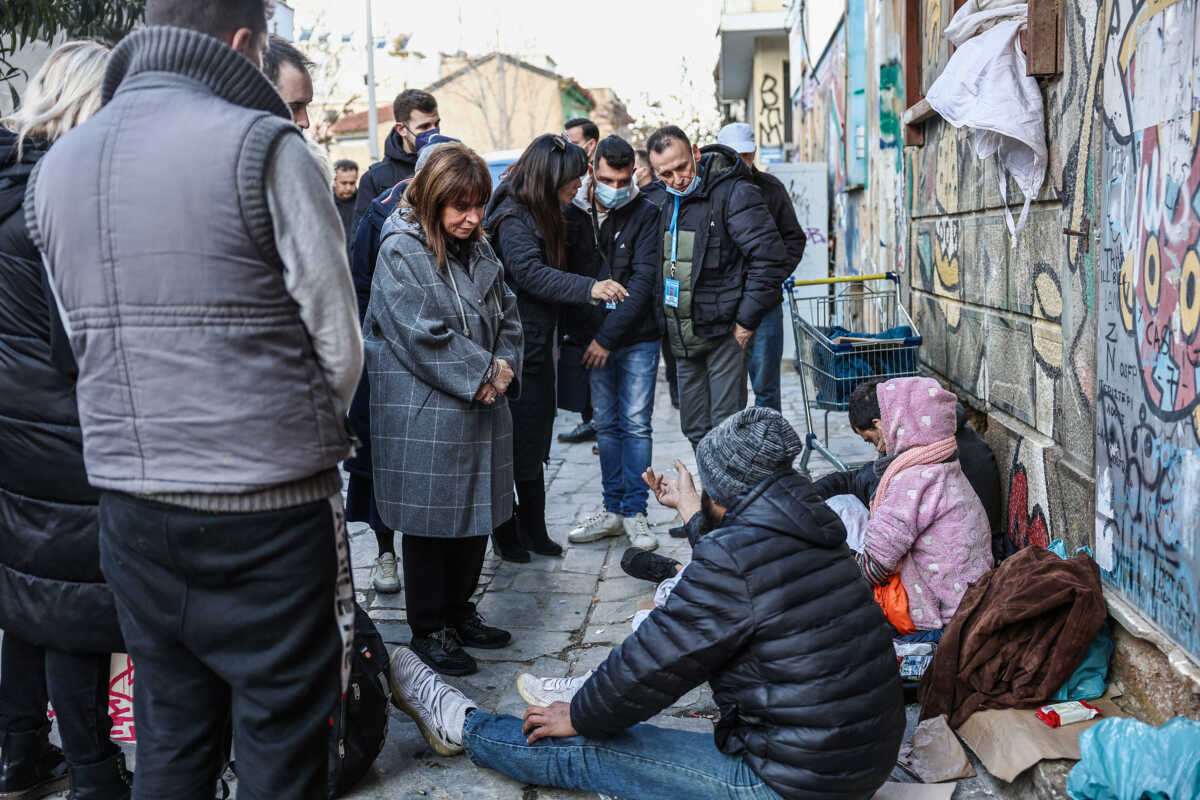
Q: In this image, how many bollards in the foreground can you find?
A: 0